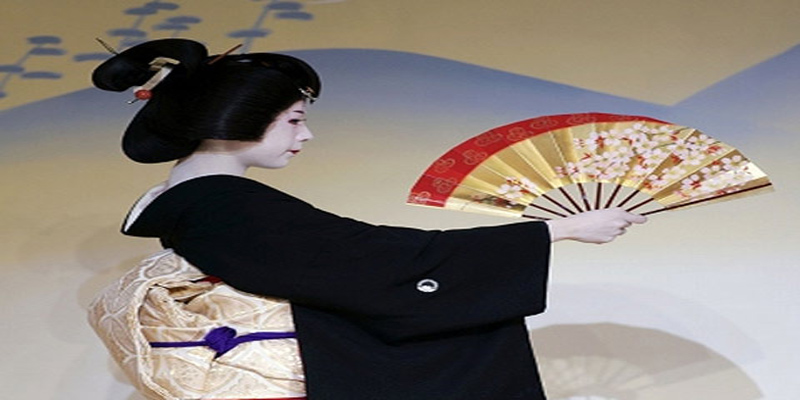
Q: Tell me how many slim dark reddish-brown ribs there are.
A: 10